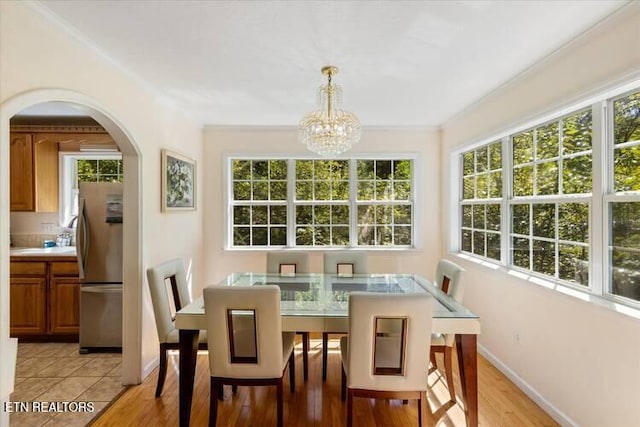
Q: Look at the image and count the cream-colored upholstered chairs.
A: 6